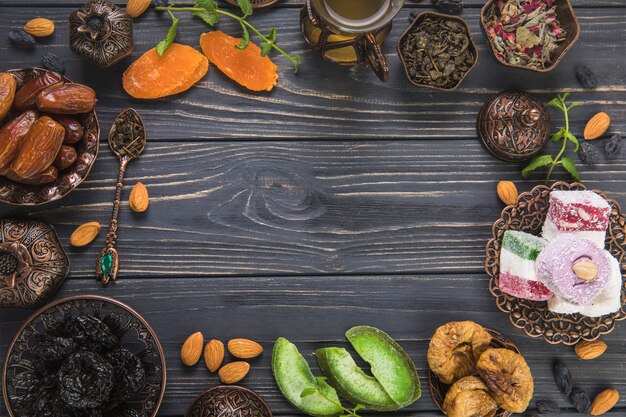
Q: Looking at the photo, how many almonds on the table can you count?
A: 12